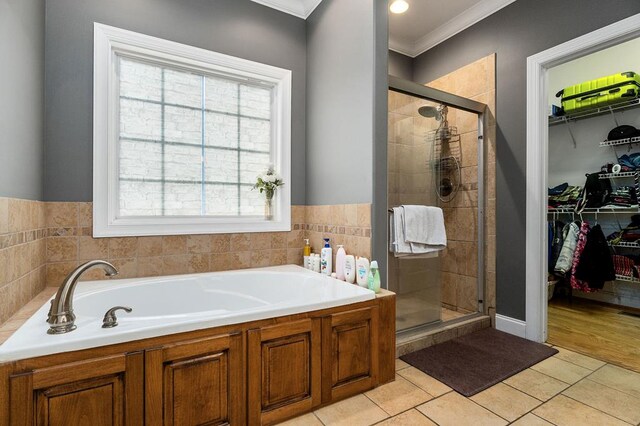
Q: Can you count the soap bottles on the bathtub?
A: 8